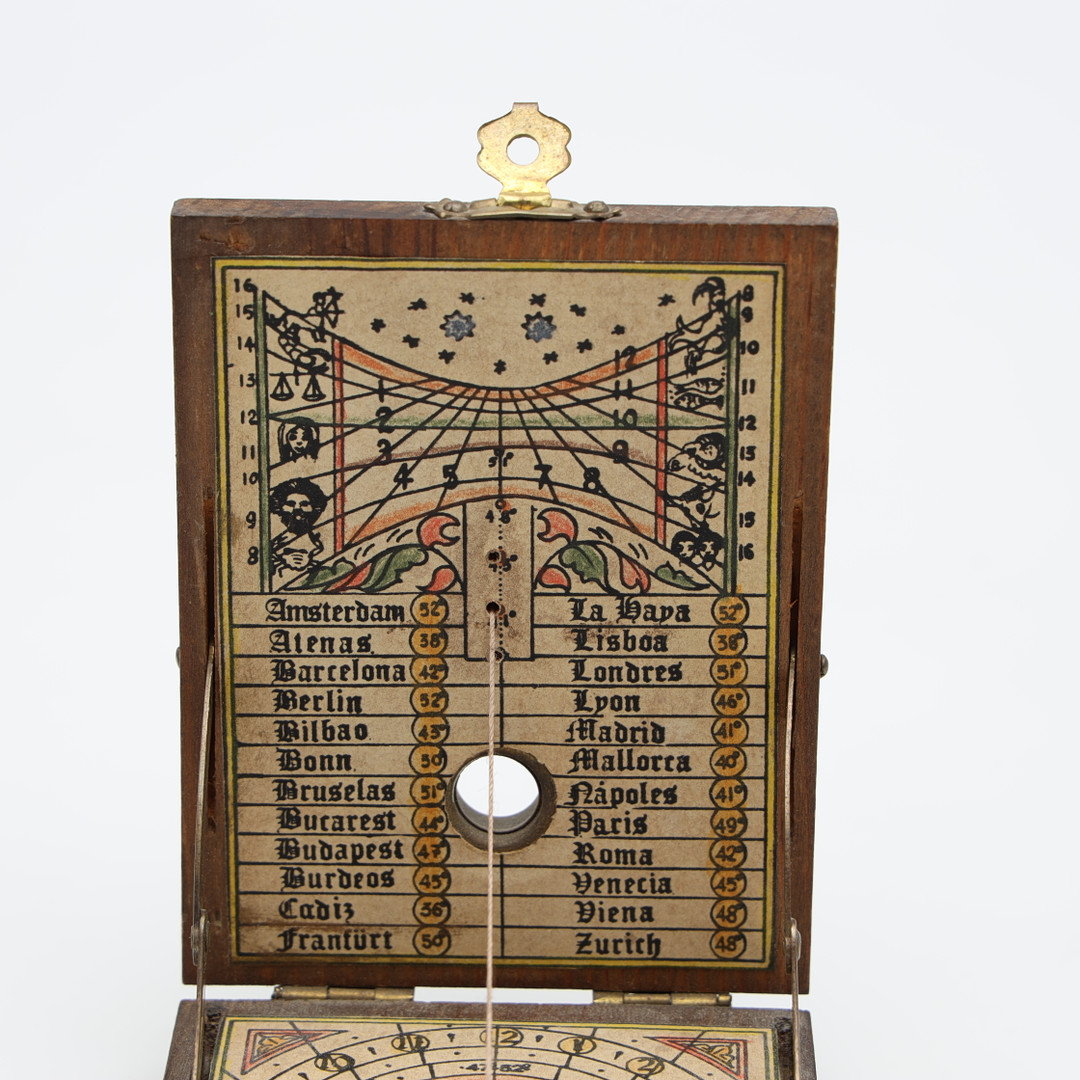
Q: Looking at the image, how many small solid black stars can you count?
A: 12